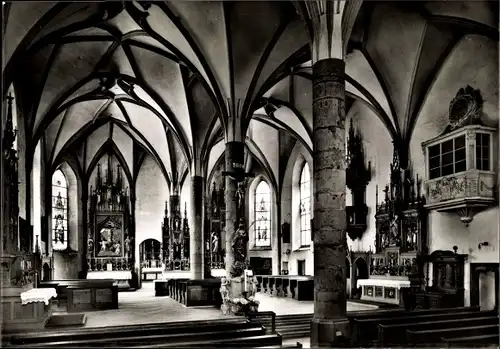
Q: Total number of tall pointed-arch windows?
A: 3